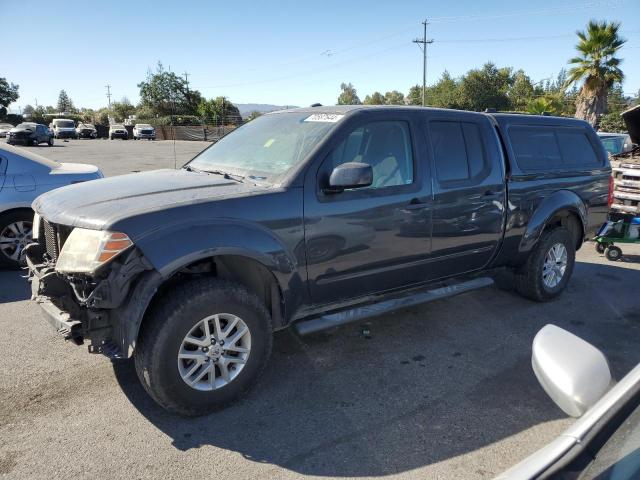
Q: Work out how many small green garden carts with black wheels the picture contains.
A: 1